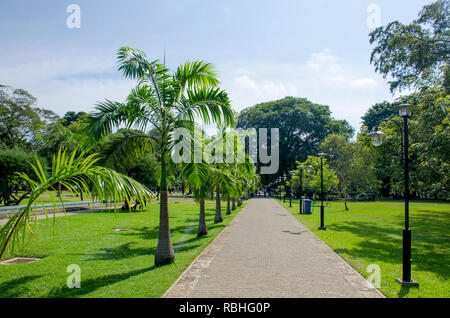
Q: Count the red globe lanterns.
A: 0